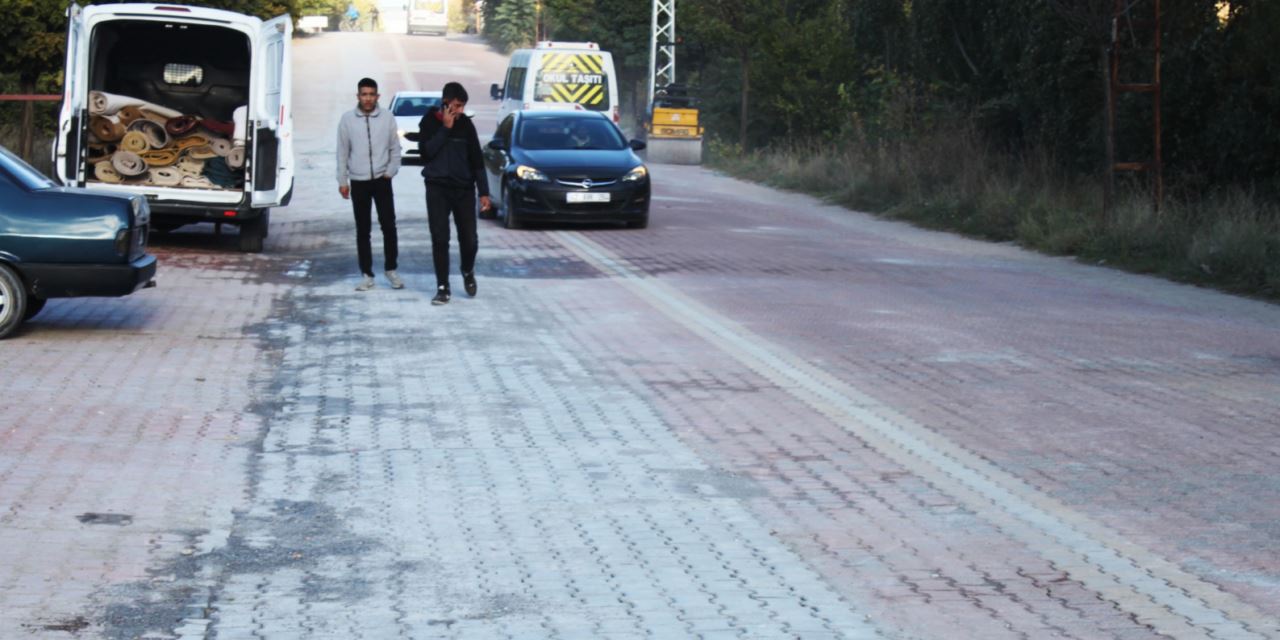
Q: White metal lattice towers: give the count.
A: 1